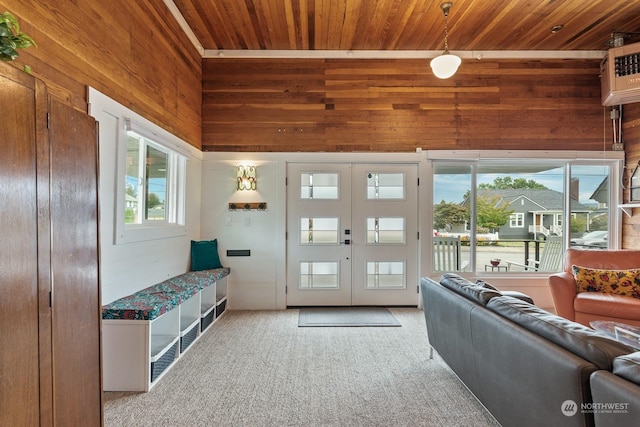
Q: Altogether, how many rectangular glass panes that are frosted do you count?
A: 6